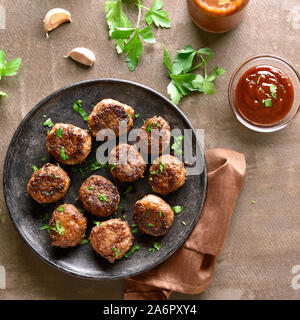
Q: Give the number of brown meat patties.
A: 10